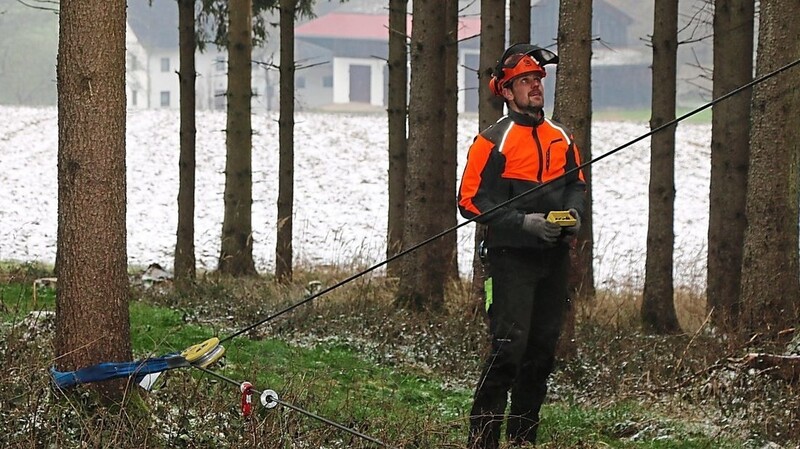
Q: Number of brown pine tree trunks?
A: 13